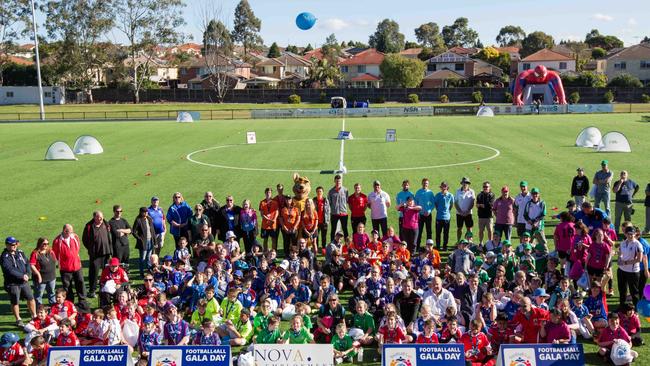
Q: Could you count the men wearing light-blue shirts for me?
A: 3